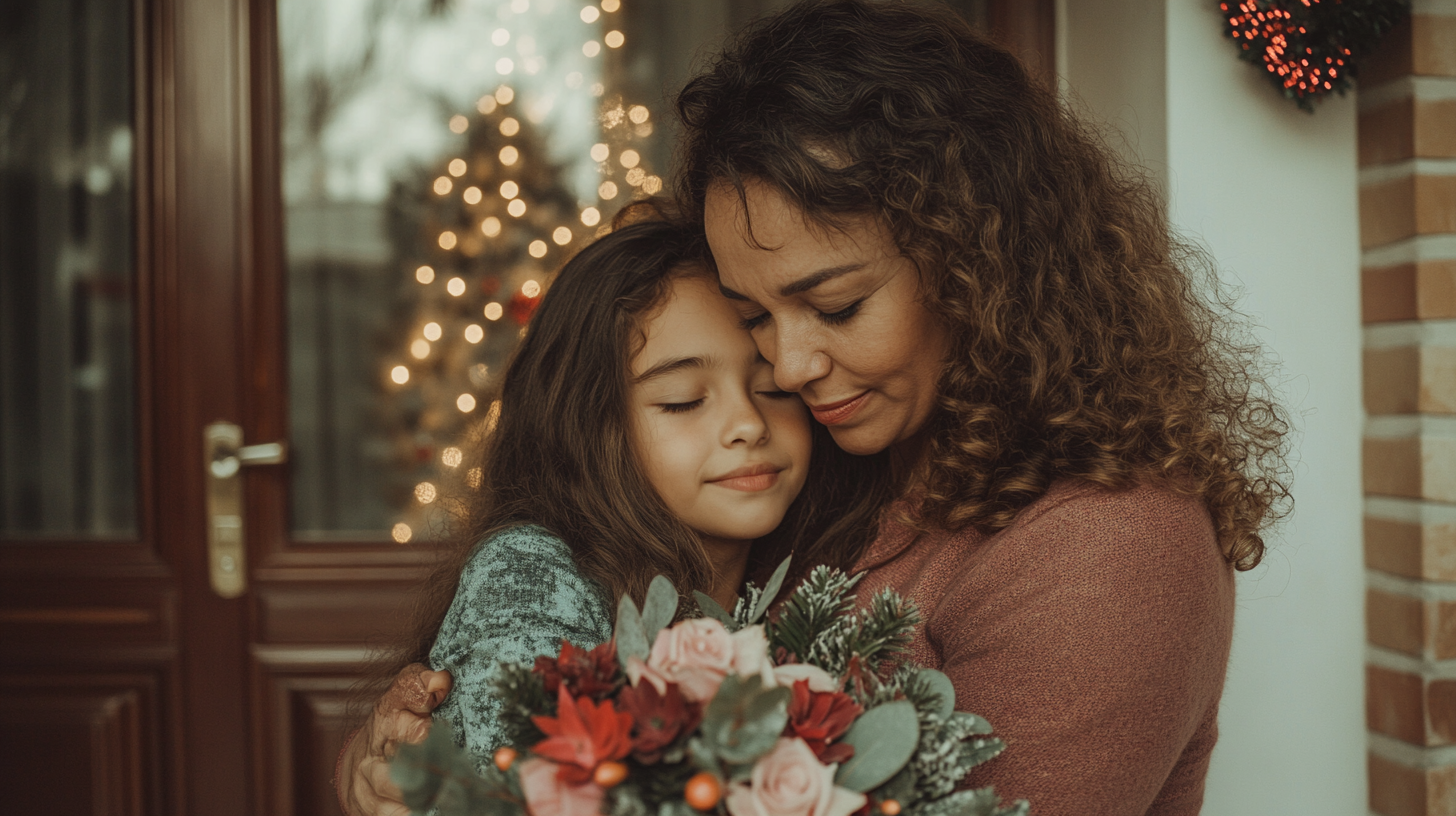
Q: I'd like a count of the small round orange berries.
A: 4